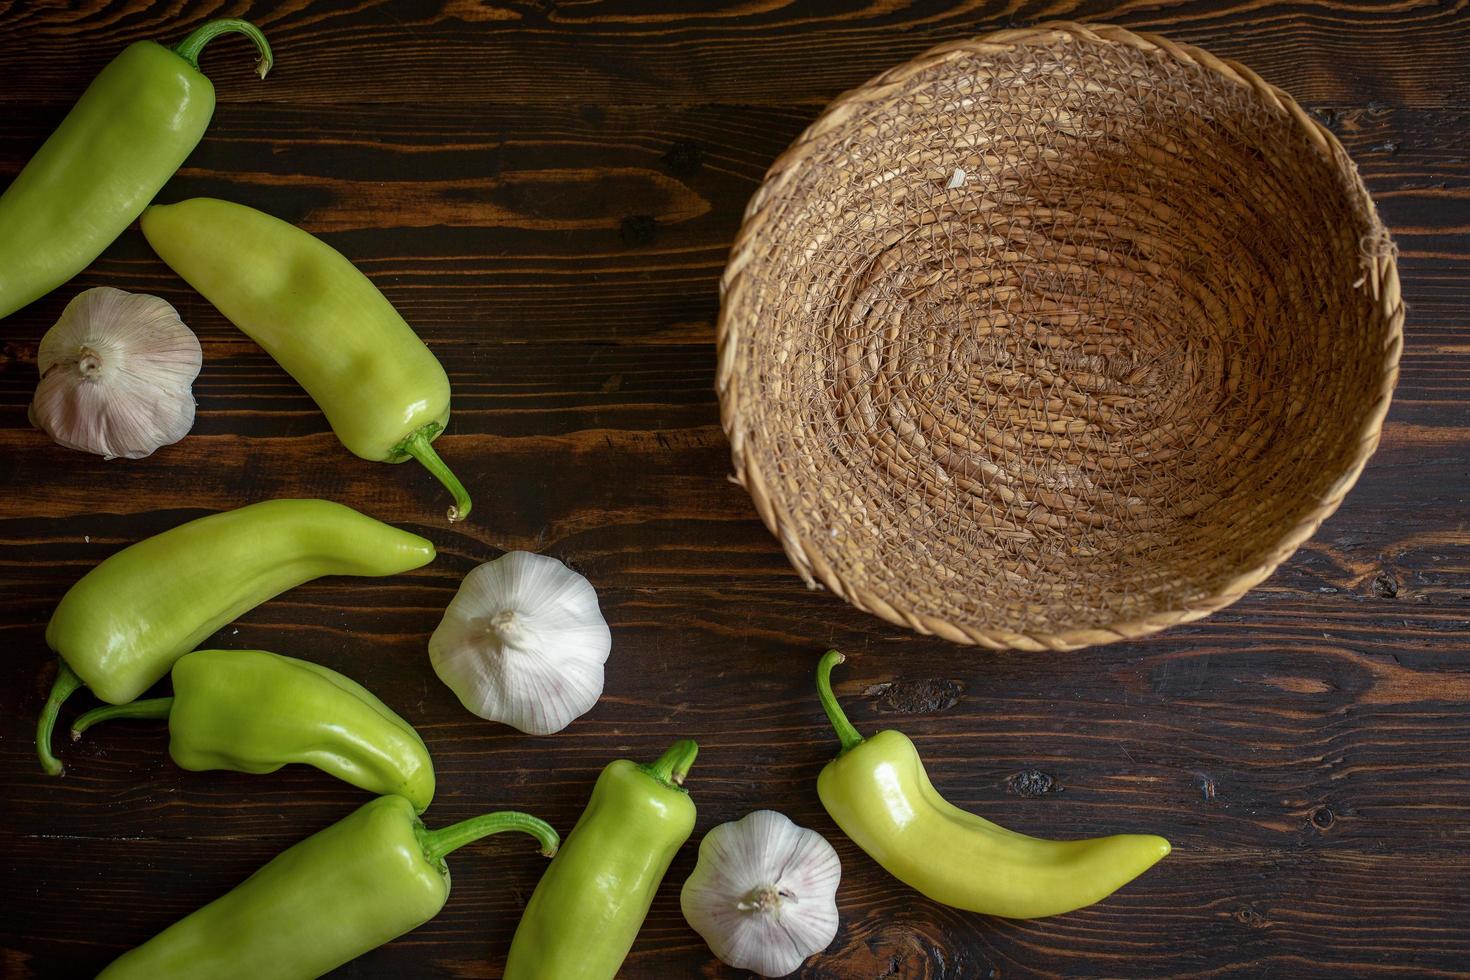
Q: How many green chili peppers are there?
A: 7